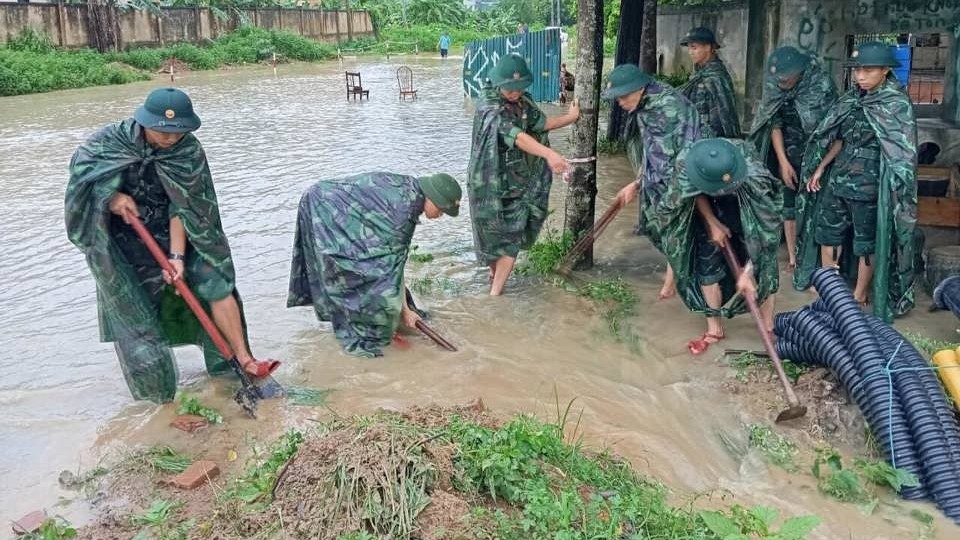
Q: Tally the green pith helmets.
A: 8